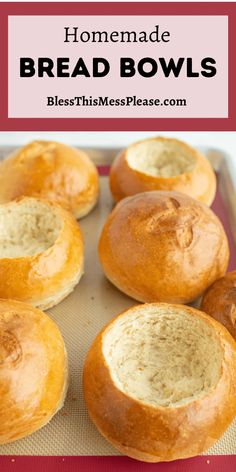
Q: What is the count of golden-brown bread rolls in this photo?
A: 7